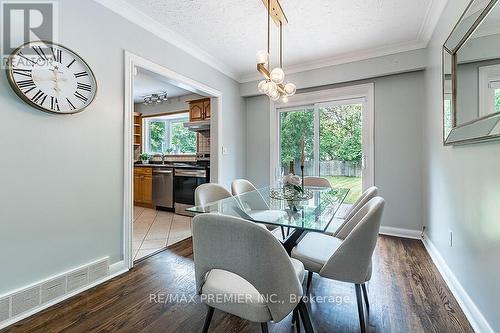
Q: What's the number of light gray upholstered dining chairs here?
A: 6